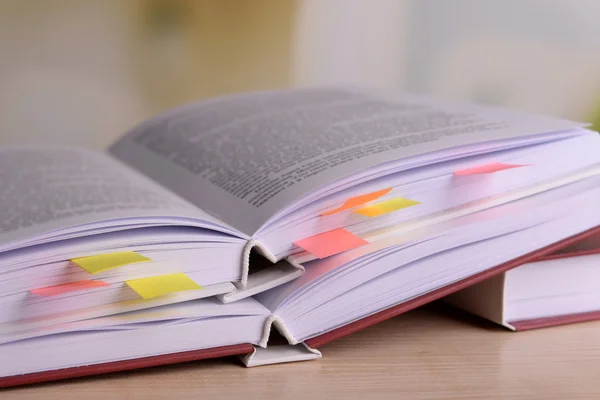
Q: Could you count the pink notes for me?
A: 3